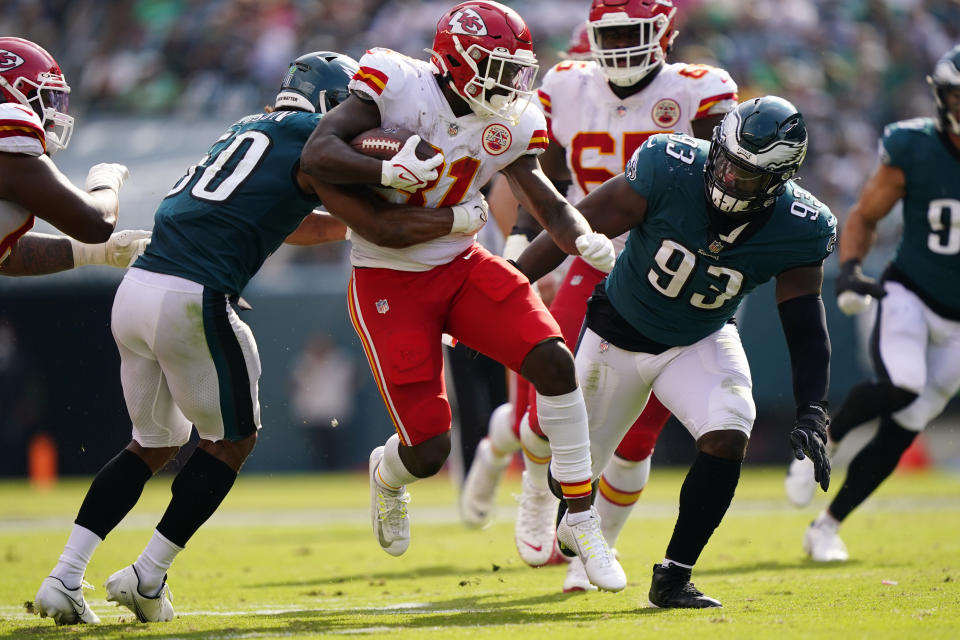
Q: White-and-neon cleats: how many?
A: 2